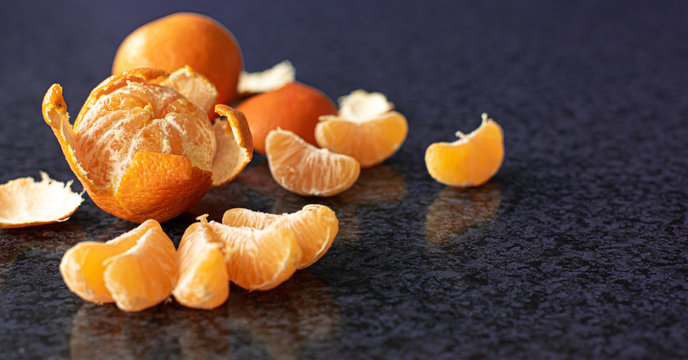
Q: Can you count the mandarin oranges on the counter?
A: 3